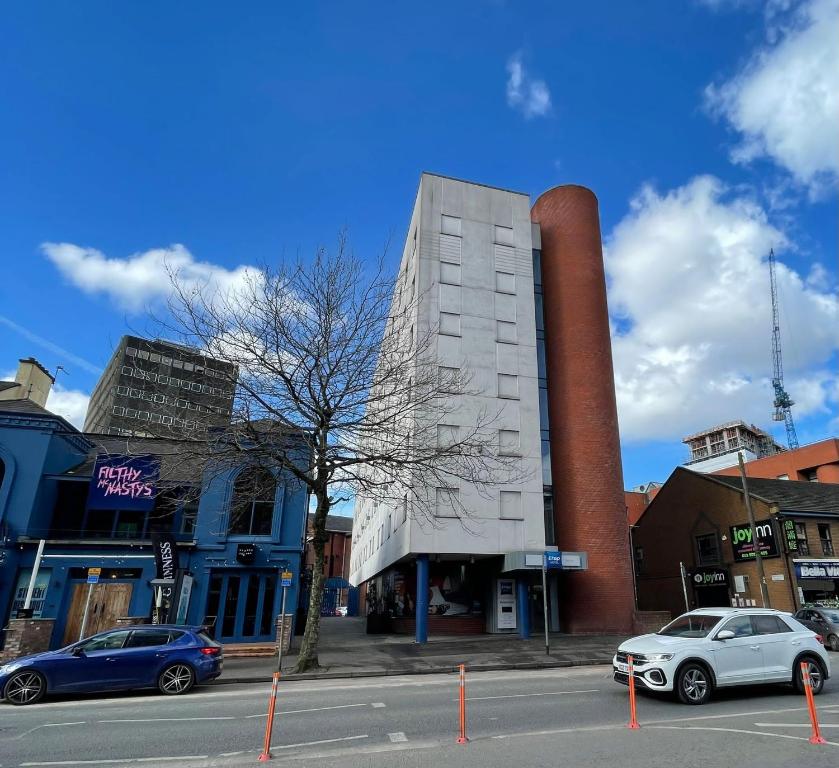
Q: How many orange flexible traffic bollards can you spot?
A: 4